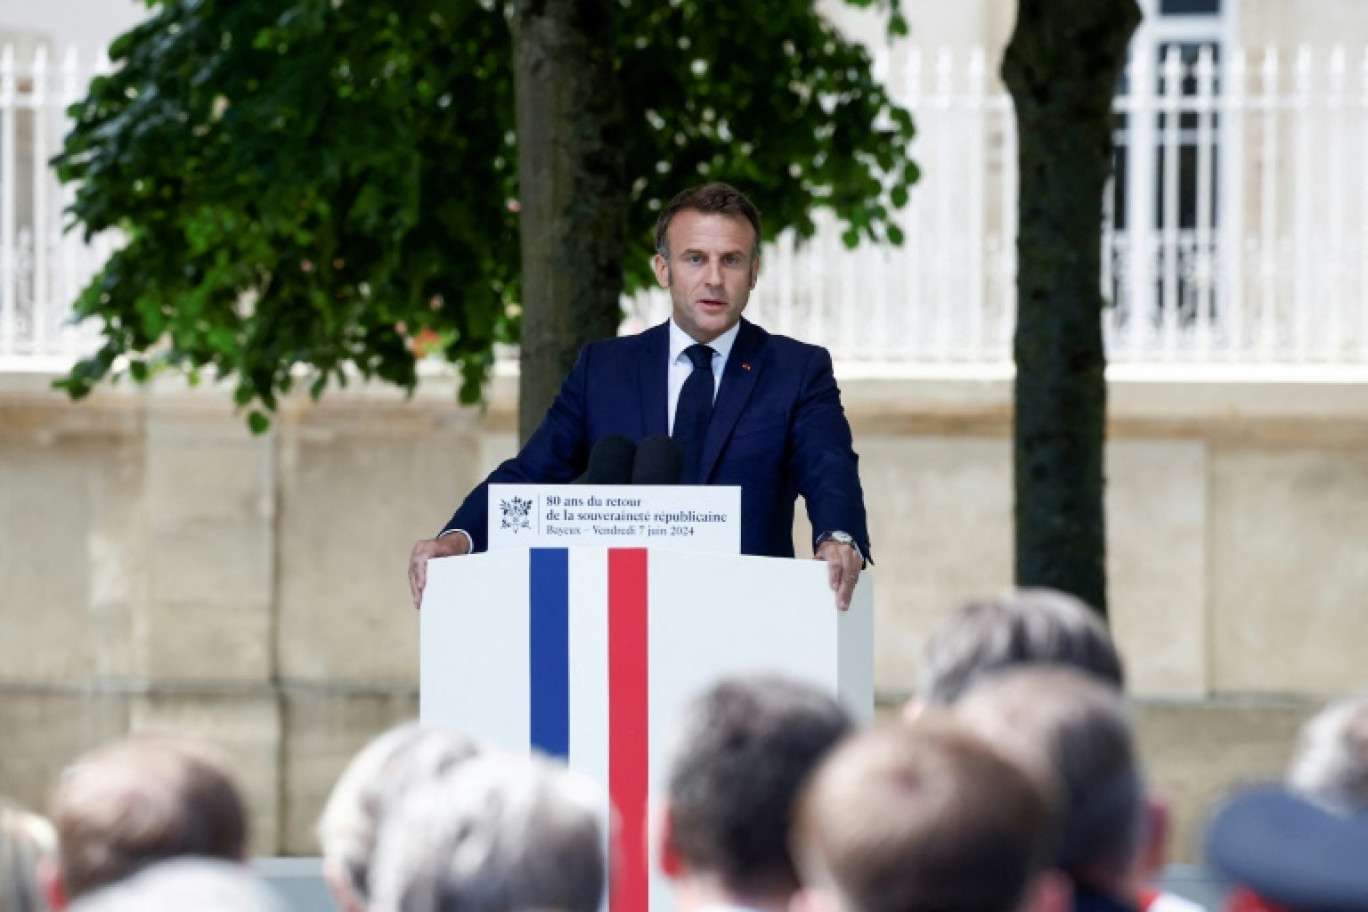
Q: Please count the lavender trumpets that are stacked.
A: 0